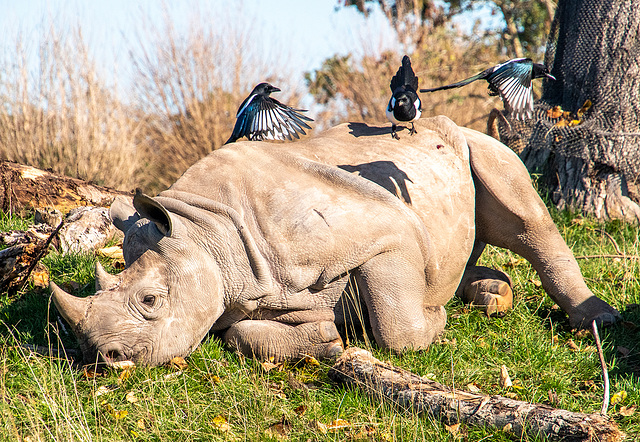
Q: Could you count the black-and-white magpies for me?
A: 3